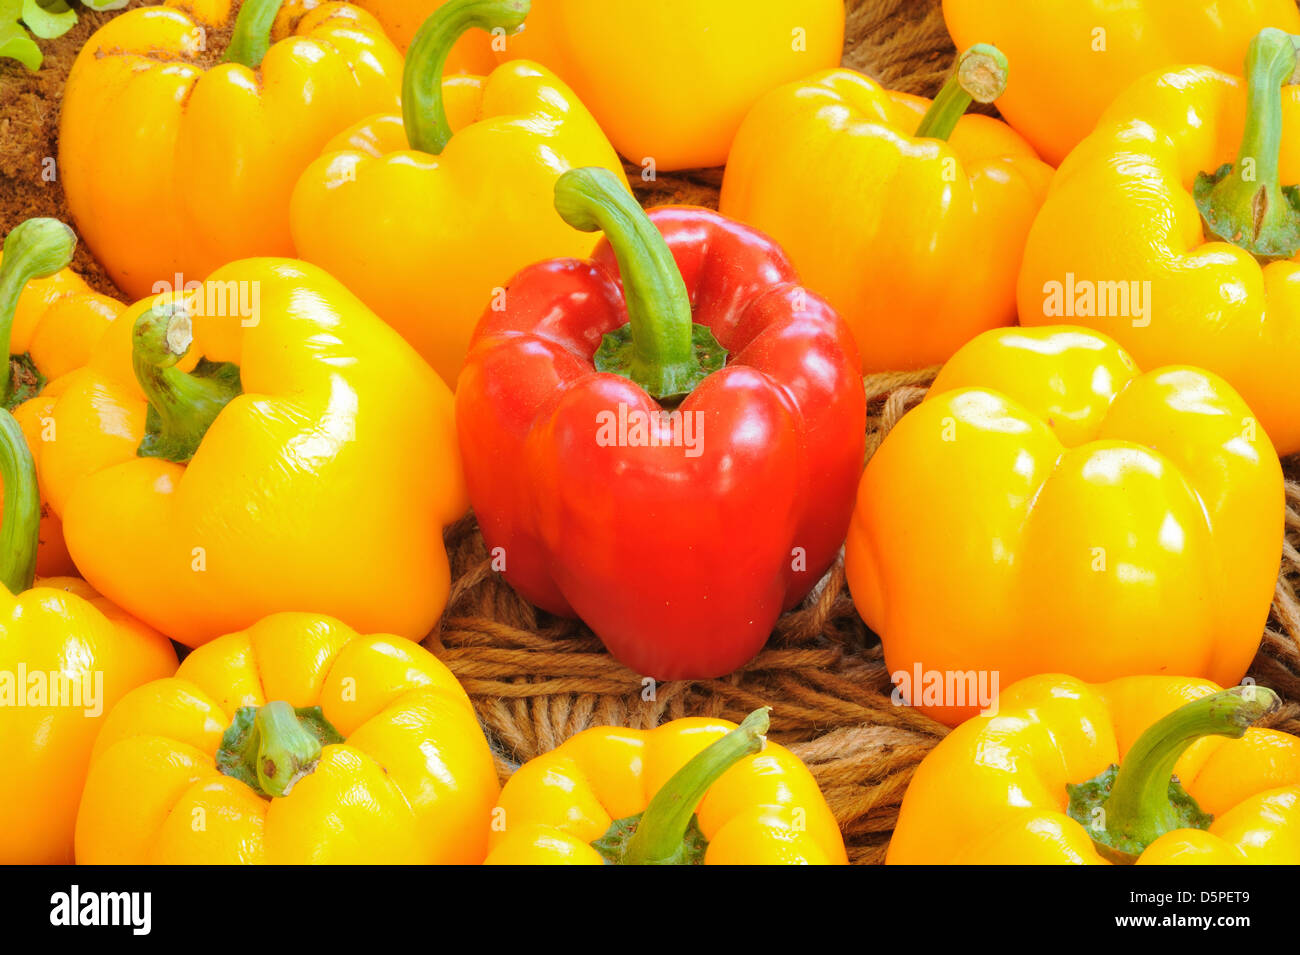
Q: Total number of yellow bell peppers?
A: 14